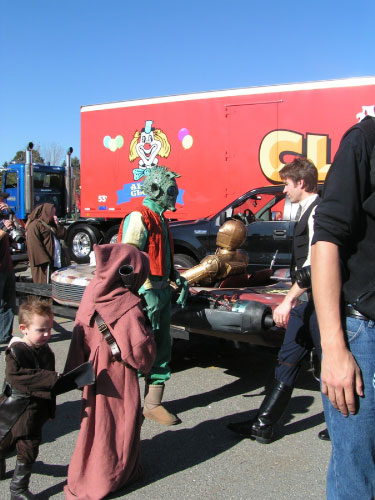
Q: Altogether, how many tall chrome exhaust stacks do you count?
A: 2